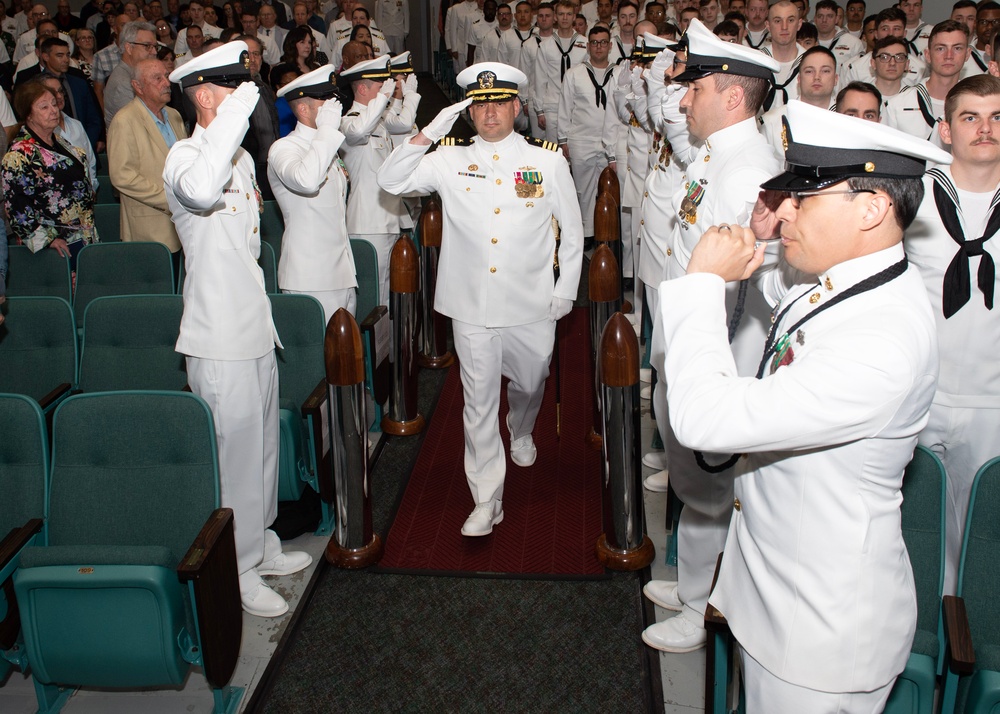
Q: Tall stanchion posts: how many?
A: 7